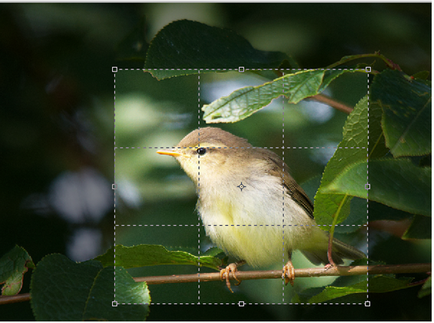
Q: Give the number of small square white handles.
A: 8